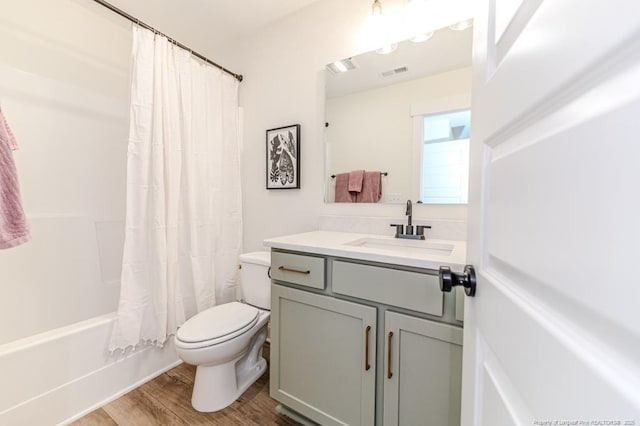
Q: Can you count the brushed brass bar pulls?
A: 3